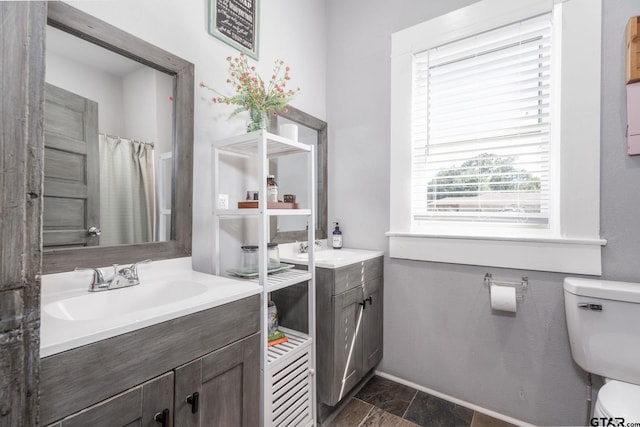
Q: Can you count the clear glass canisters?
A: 2